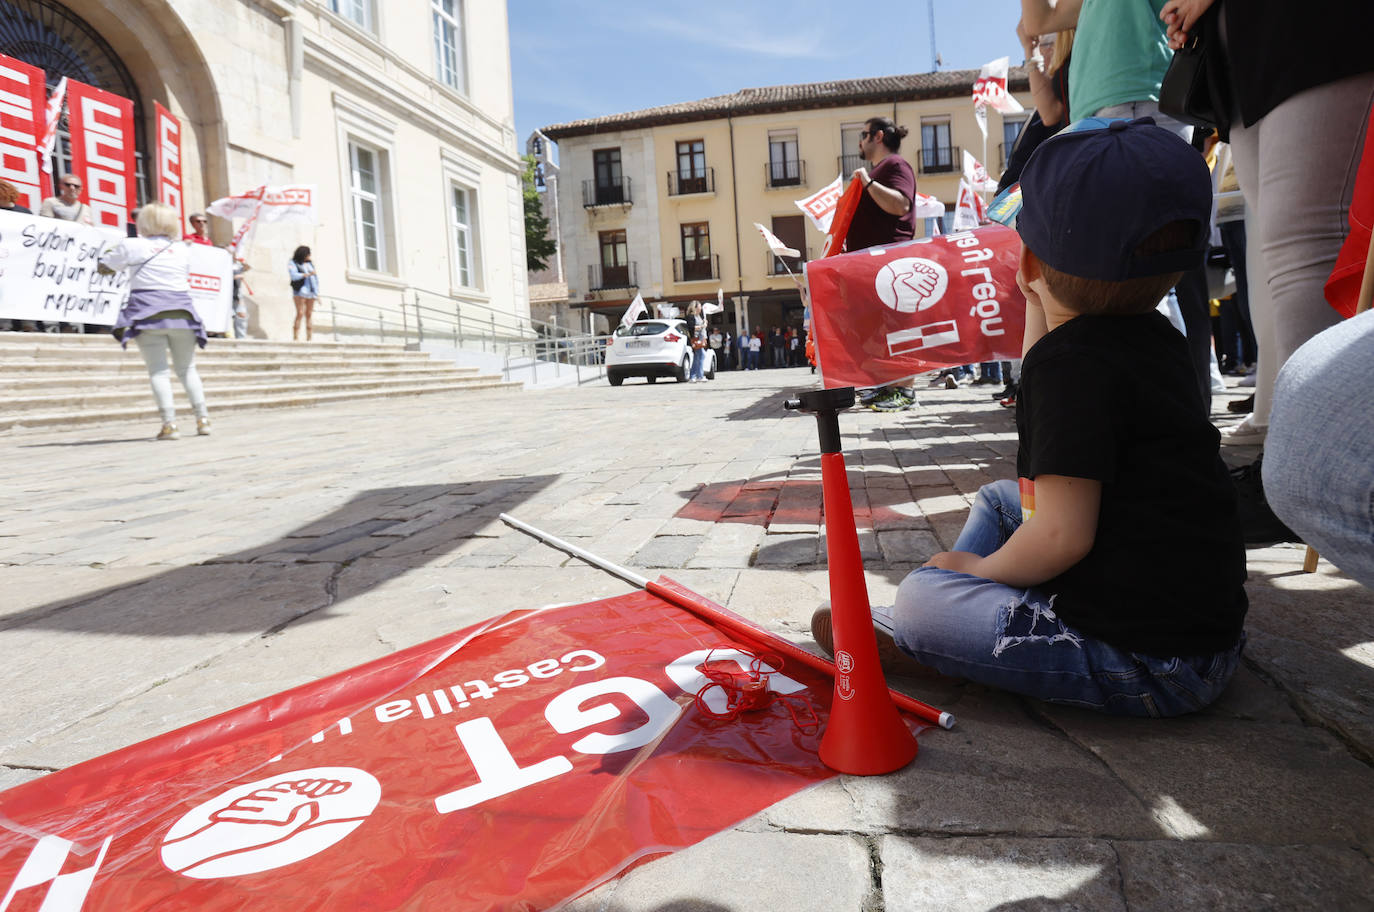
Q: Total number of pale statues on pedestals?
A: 0